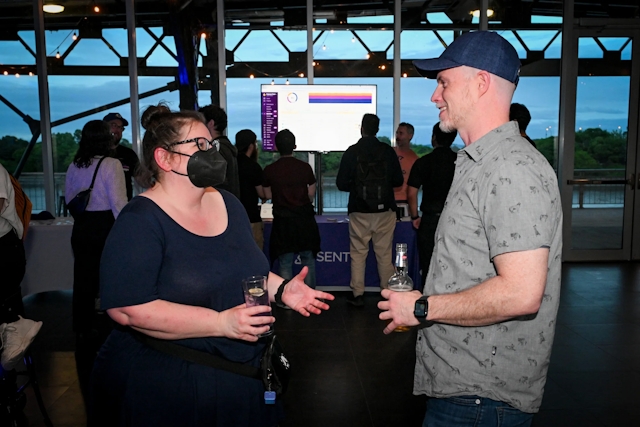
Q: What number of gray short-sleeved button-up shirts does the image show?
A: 1